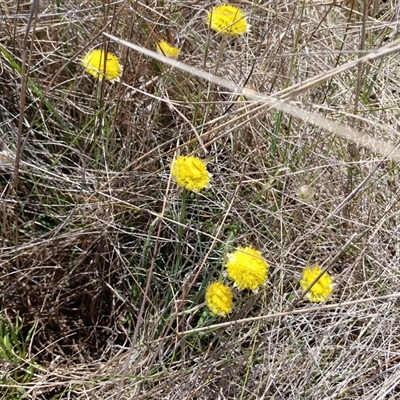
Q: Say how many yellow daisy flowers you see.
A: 7